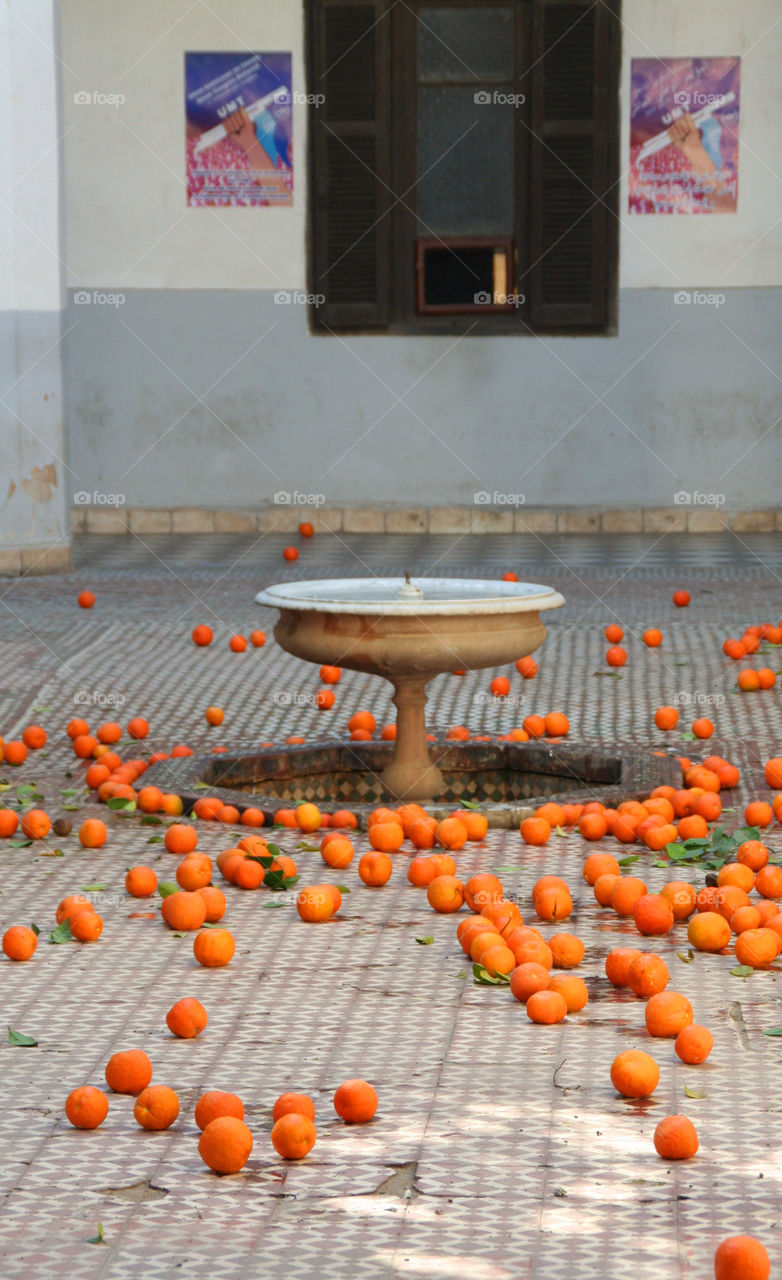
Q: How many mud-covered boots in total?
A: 0